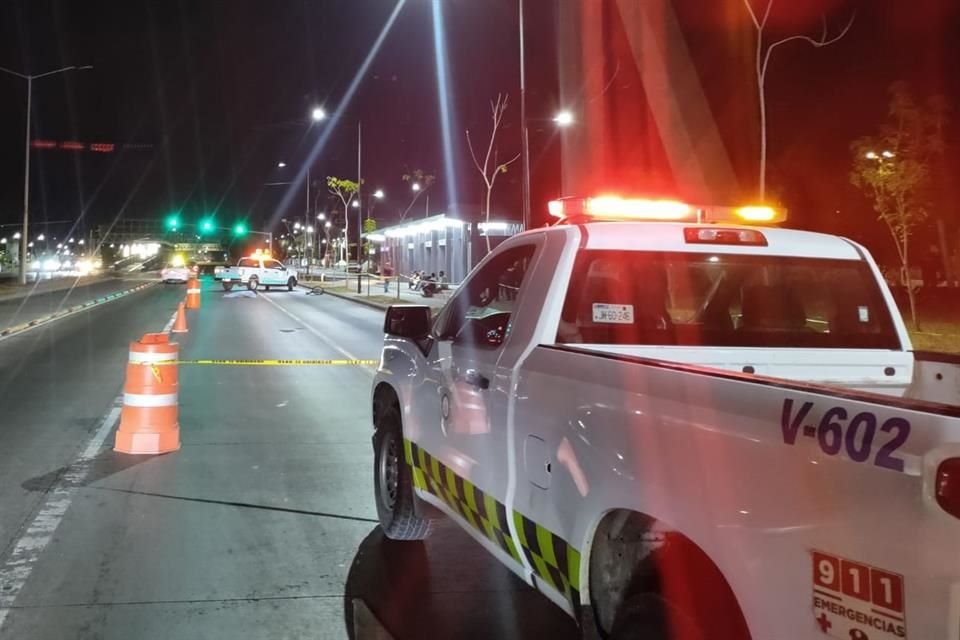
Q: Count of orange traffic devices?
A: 3